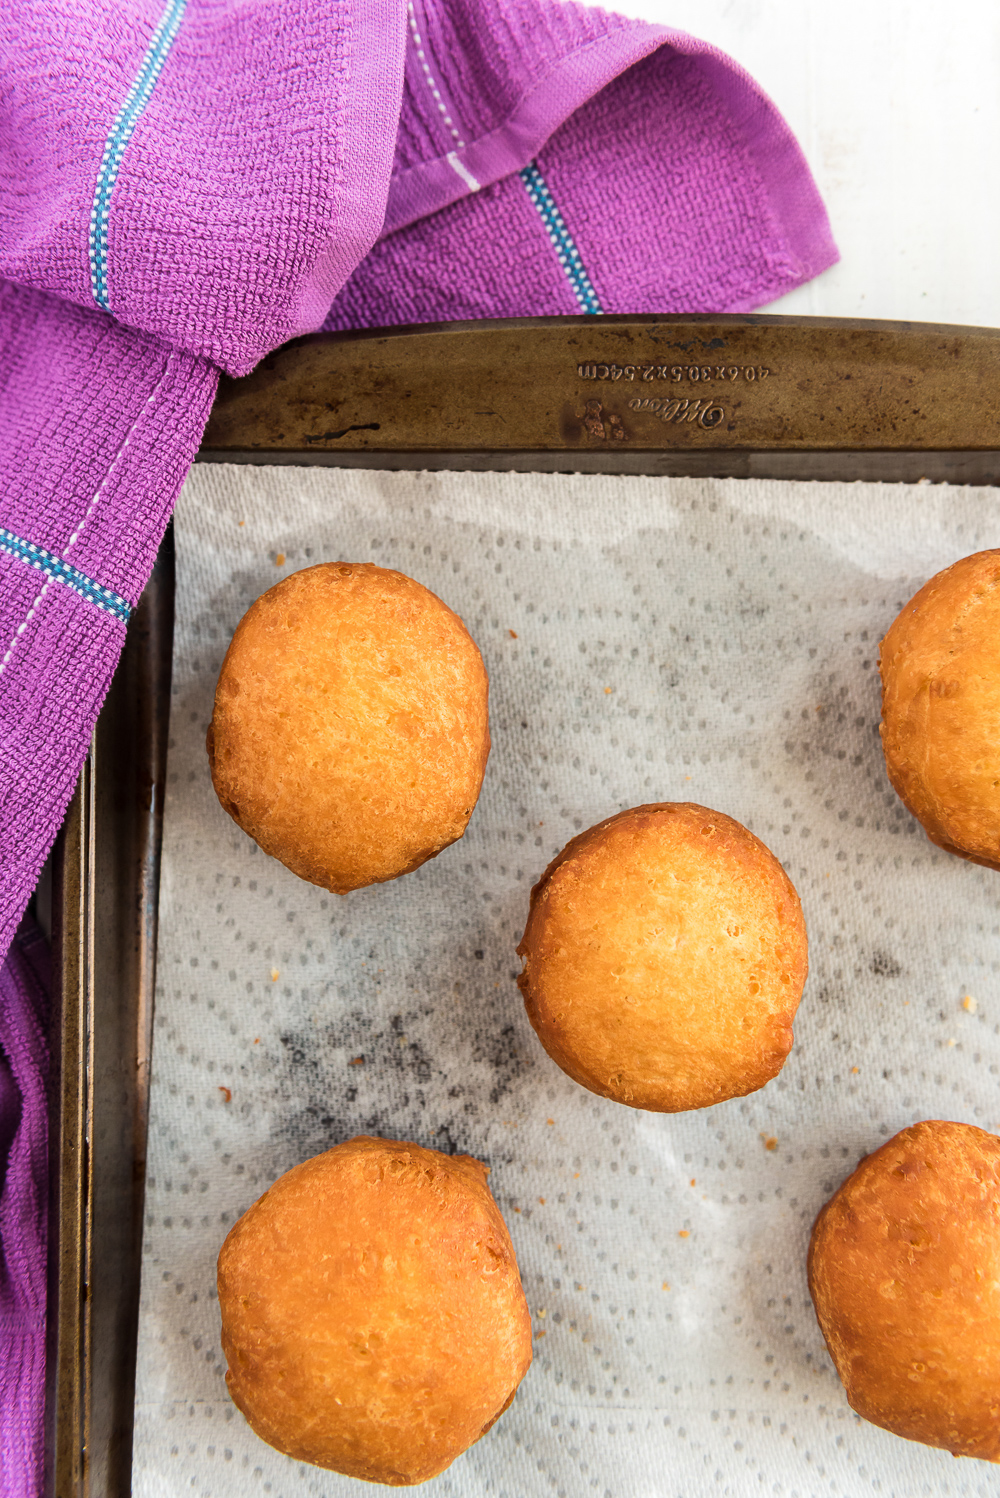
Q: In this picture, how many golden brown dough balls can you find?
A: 5